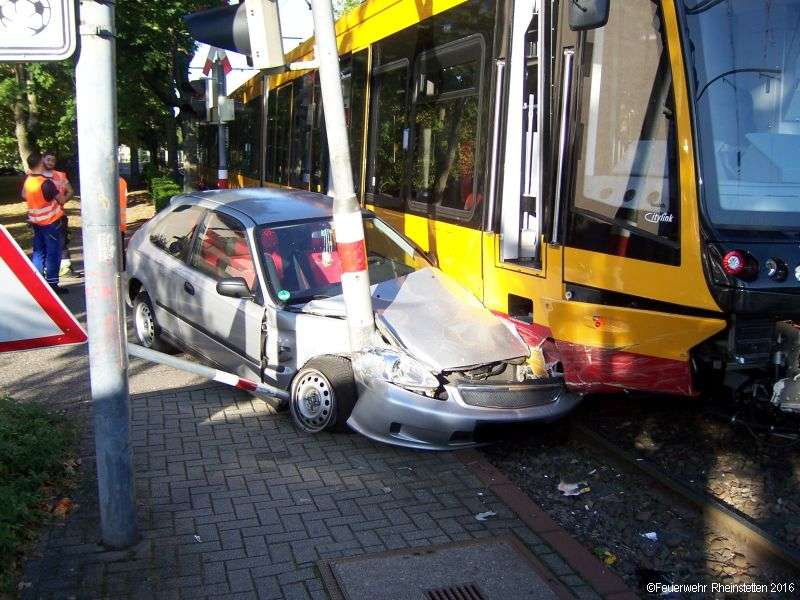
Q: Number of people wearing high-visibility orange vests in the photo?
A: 3